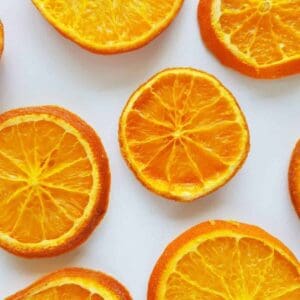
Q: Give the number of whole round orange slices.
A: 1